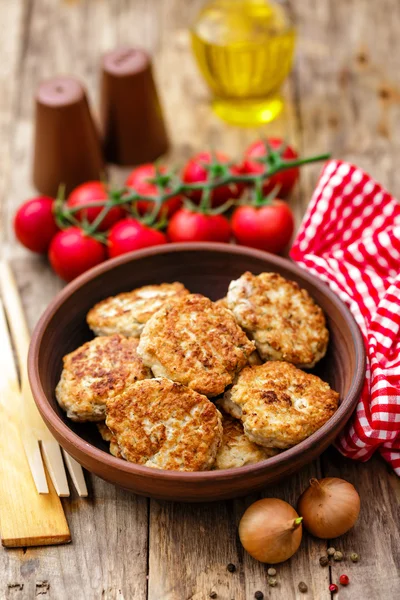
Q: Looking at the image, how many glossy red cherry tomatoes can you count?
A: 9